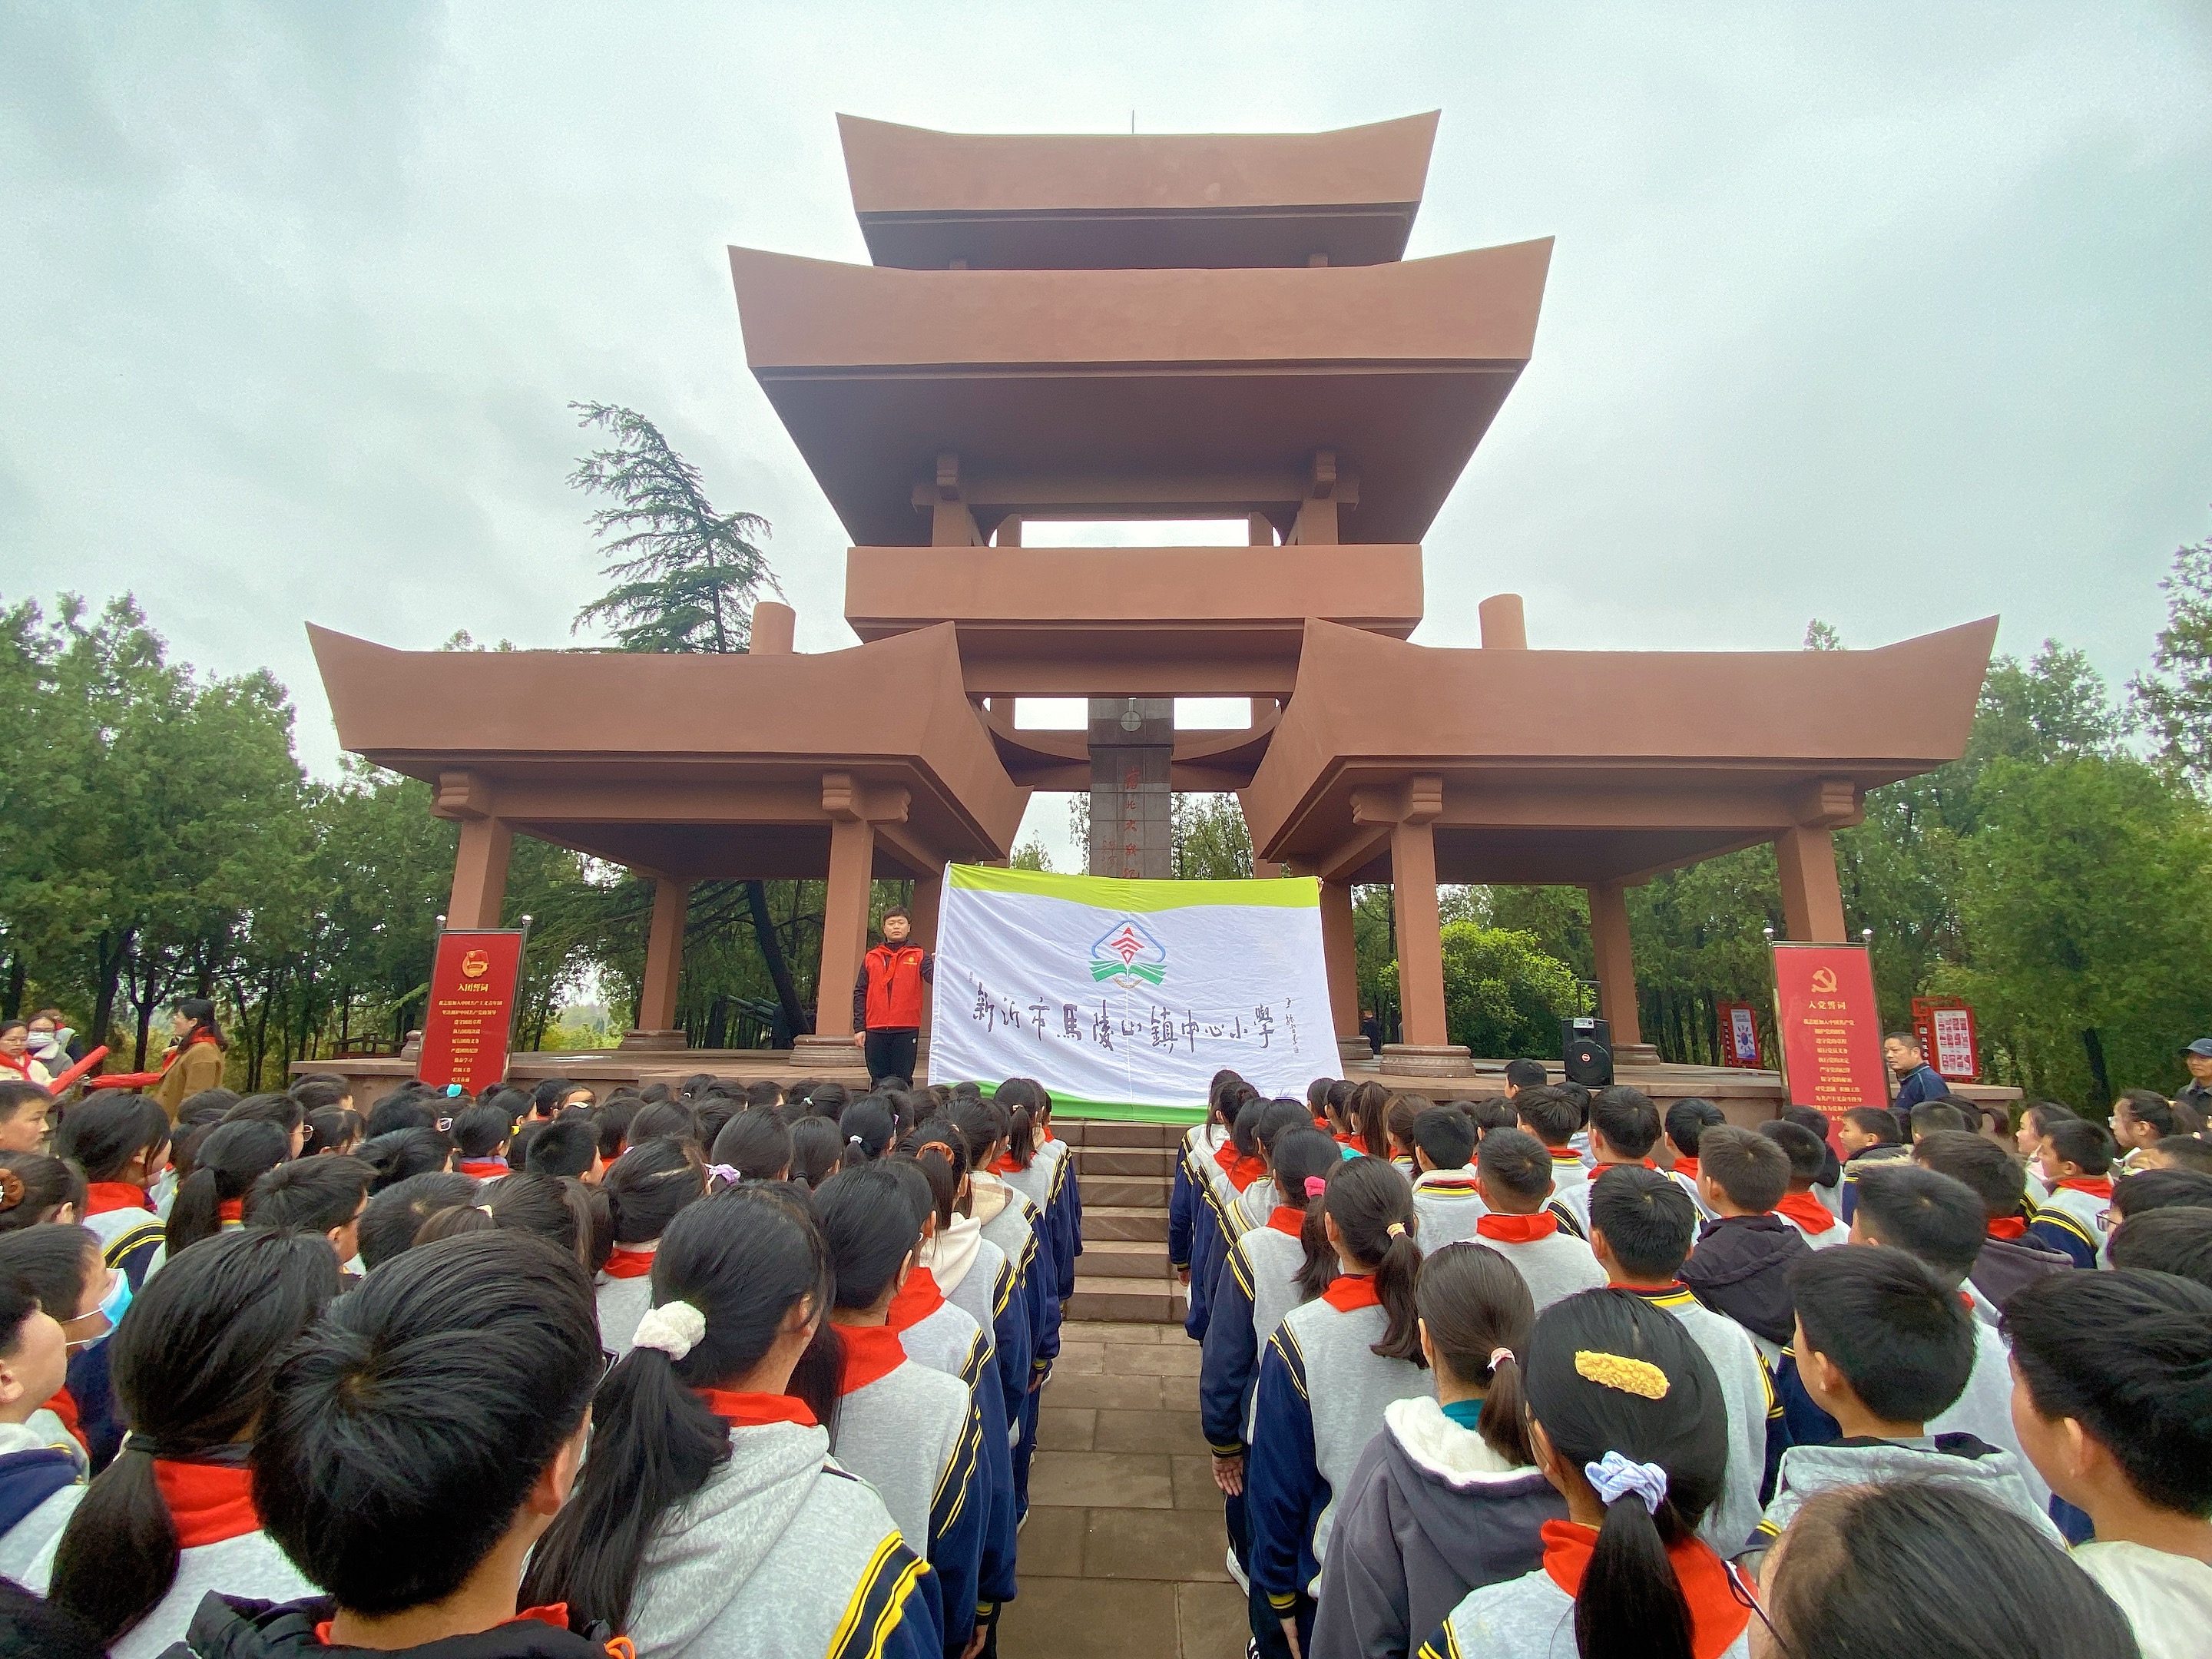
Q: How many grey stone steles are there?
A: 1